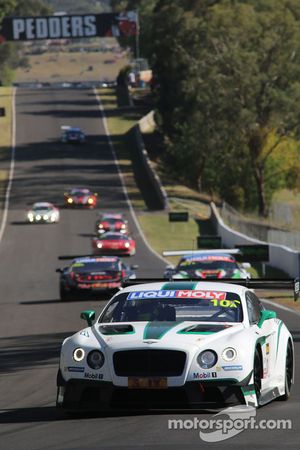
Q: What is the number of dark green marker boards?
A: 3